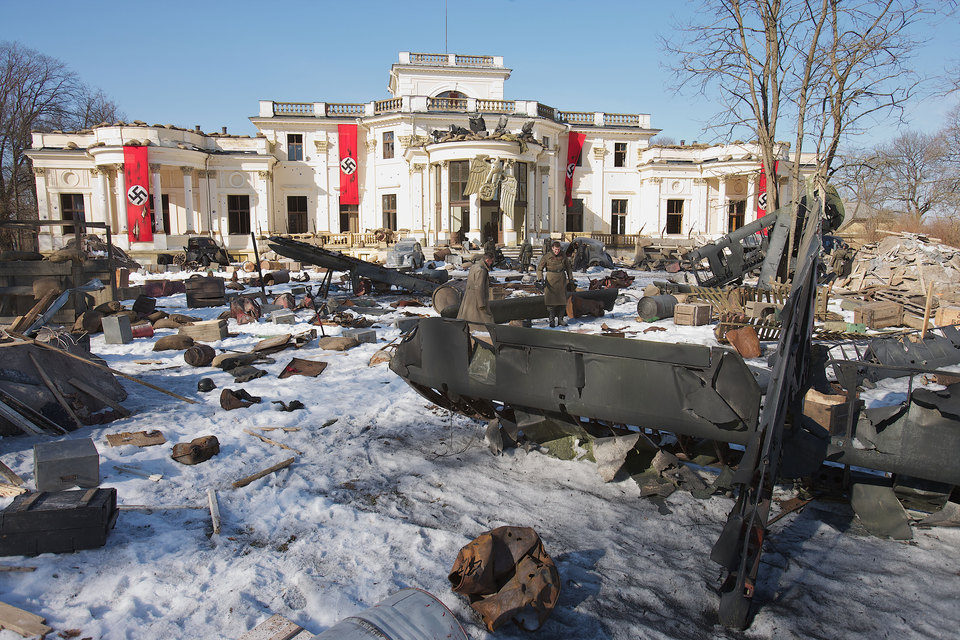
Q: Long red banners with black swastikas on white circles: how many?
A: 4